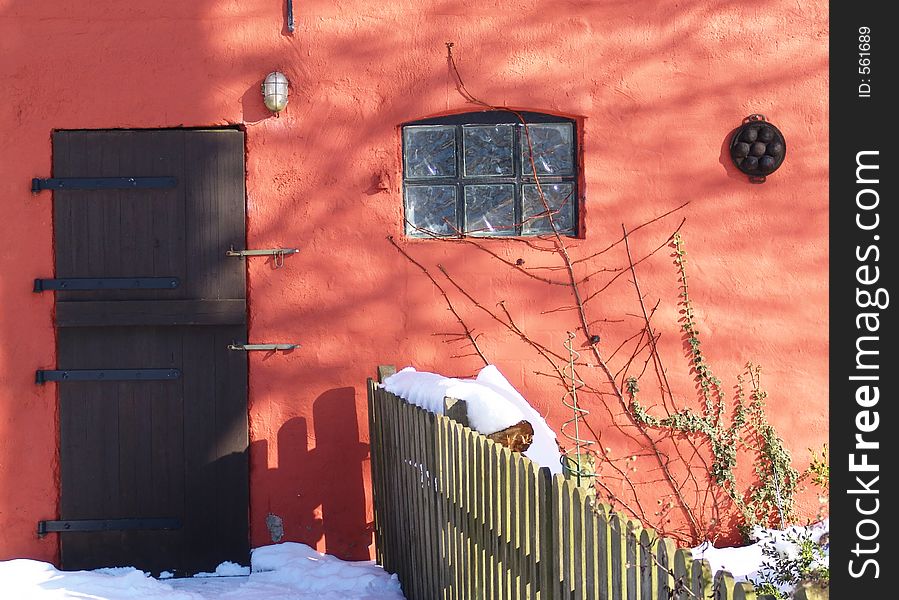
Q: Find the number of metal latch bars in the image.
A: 2